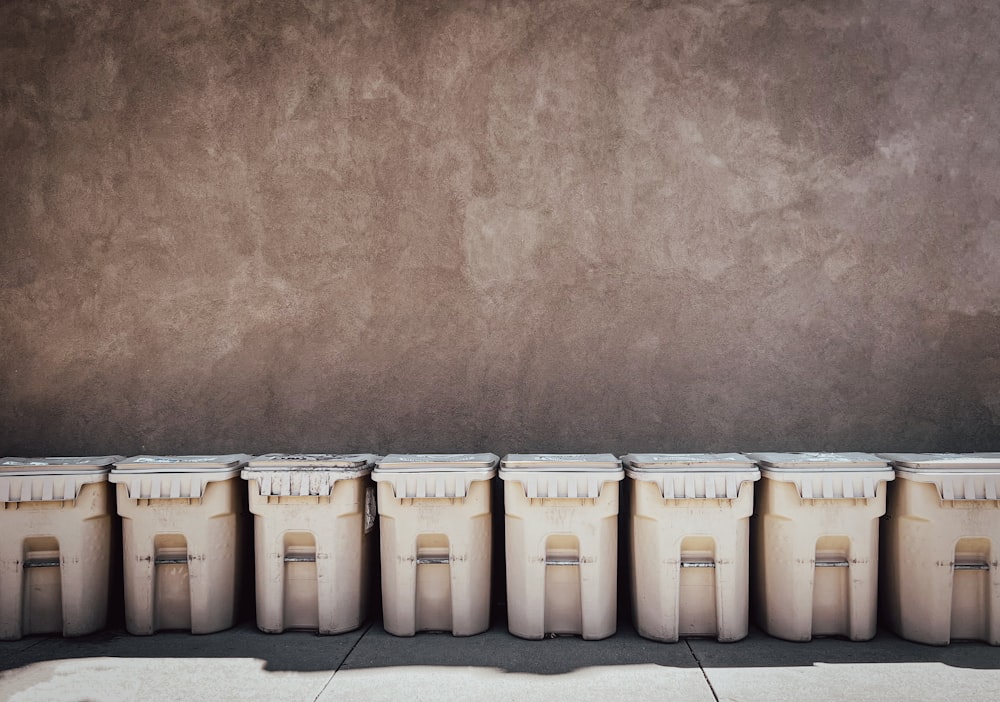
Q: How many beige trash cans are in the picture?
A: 8